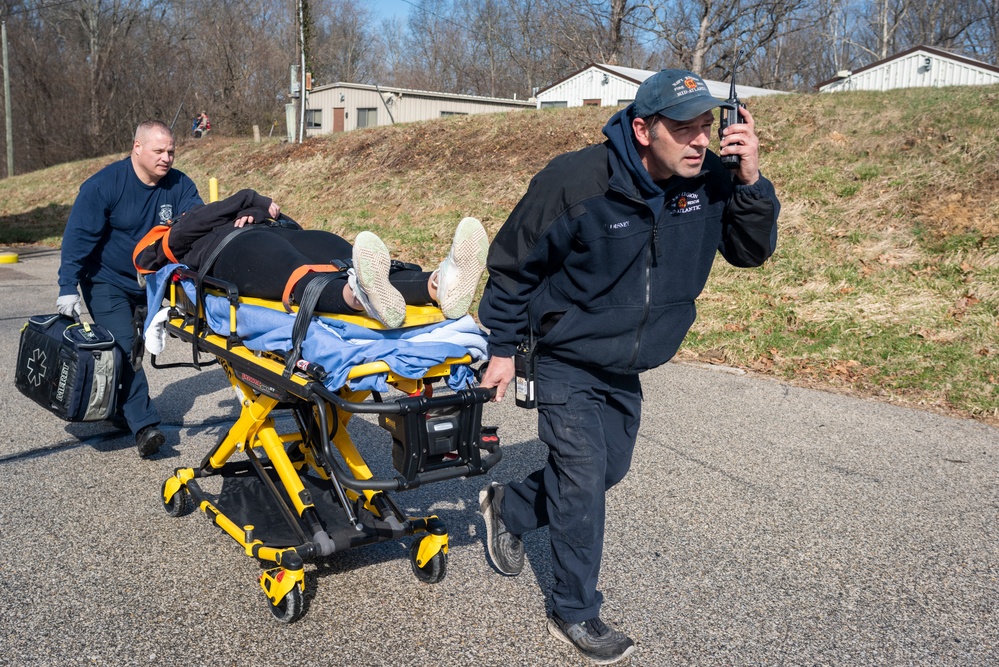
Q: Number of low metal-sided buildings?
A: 3